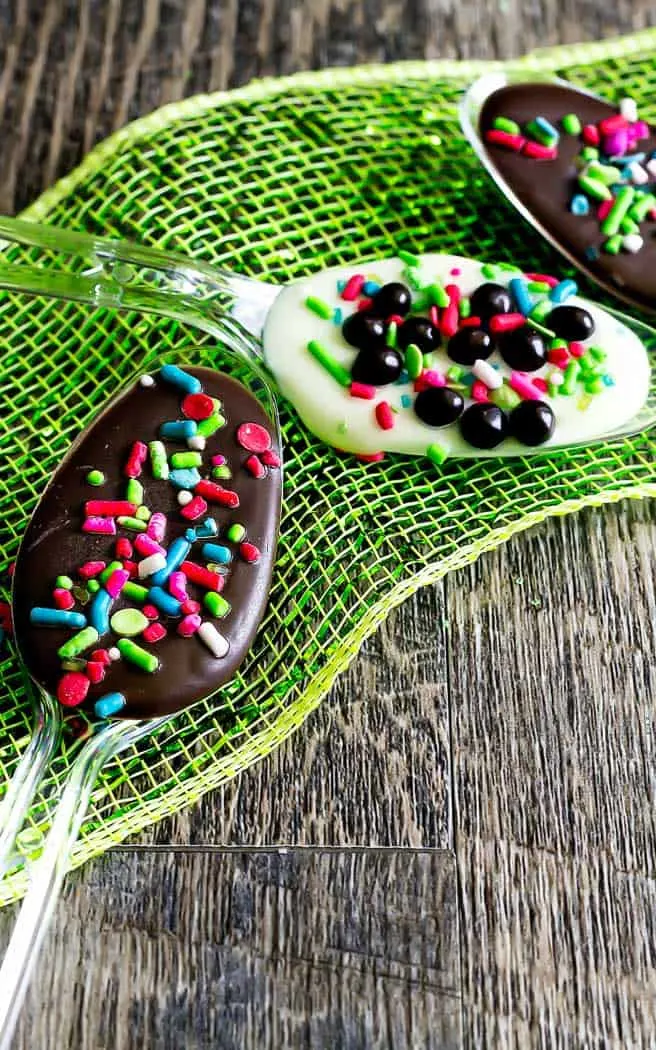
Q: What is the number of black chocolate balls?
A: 11